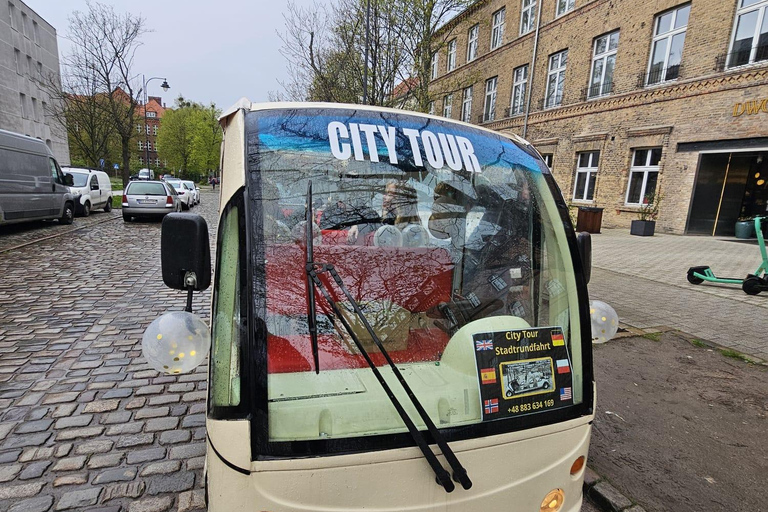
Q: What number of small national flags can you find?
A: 6